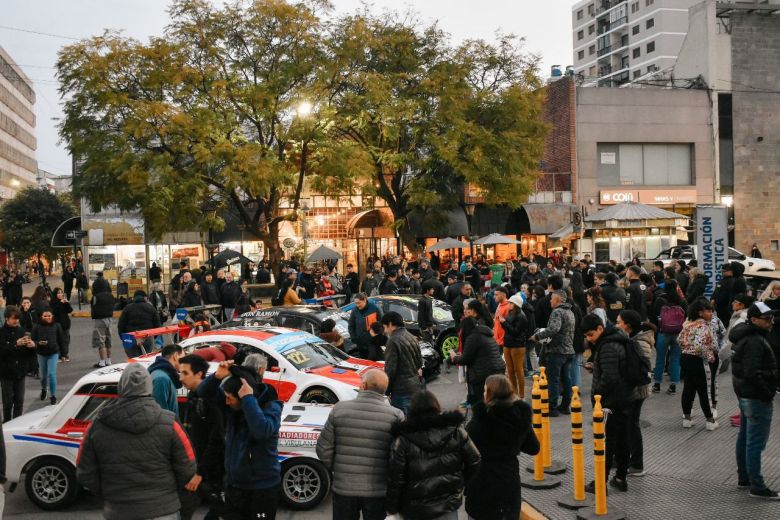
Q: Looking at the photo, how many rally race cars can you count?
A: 4